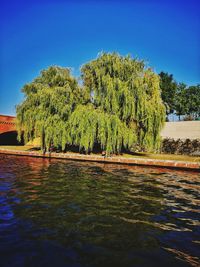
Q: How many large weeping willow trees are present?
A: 2